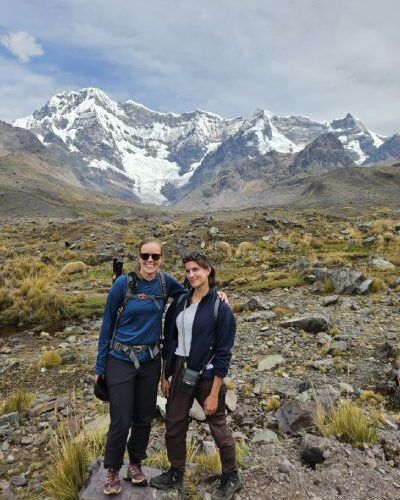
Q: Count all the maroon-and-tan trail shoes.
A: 2